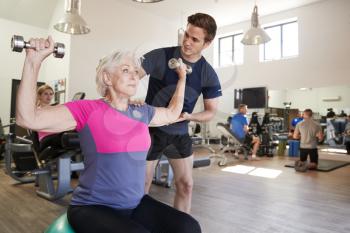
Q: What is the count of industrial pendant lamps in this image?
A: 3